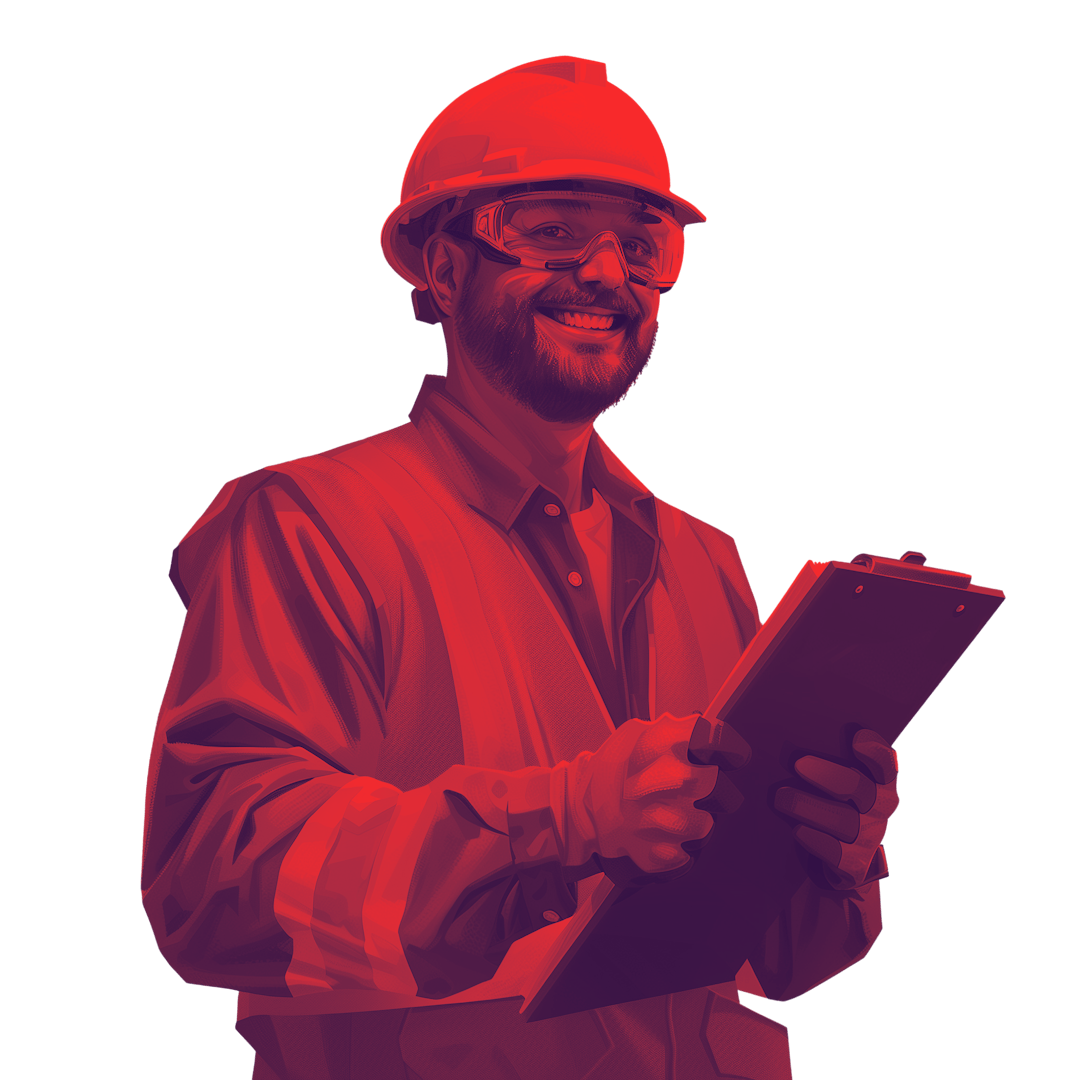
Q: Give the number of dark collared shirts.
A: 1